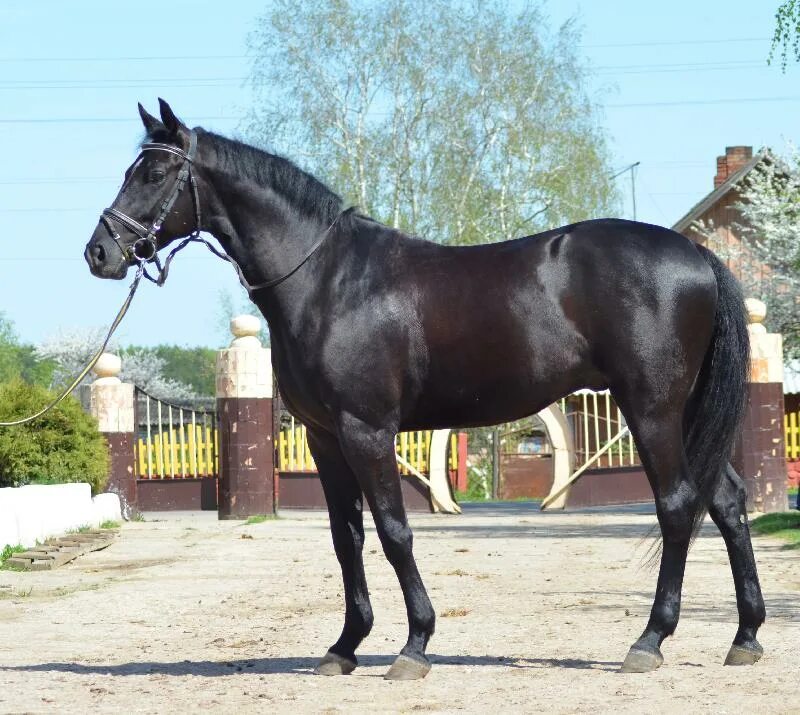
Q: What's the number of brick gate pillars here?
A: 3